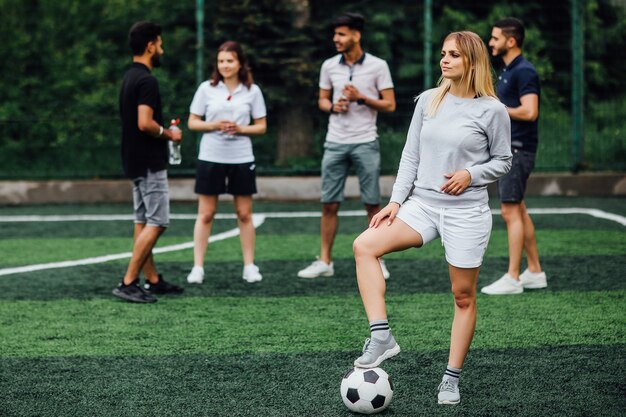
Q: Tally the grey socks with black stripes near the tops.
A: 2